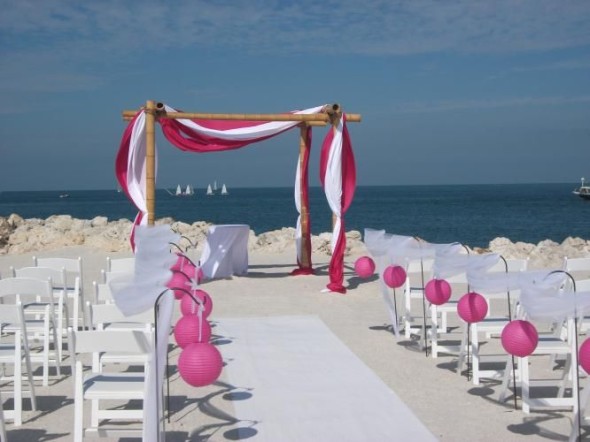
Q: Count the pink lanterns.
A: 12